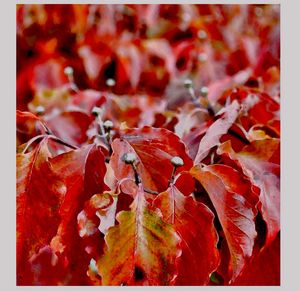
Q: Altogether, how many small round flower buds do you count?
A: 11